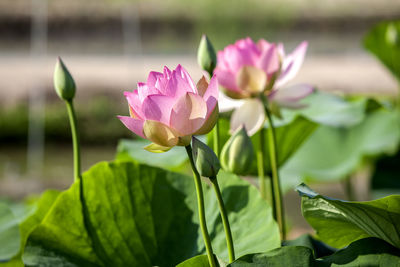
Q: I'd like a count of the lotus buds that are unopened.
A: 4